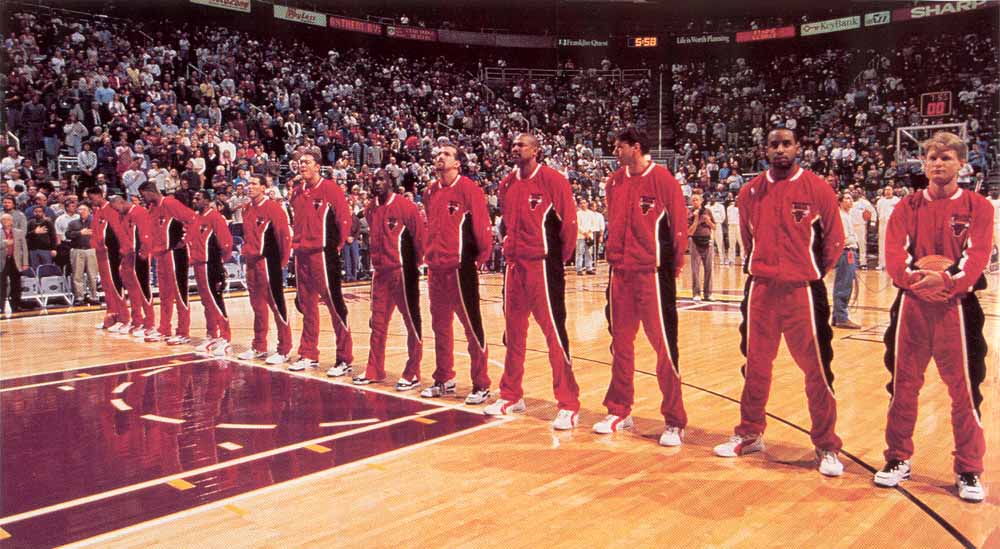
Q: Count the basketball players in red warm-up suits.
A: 12